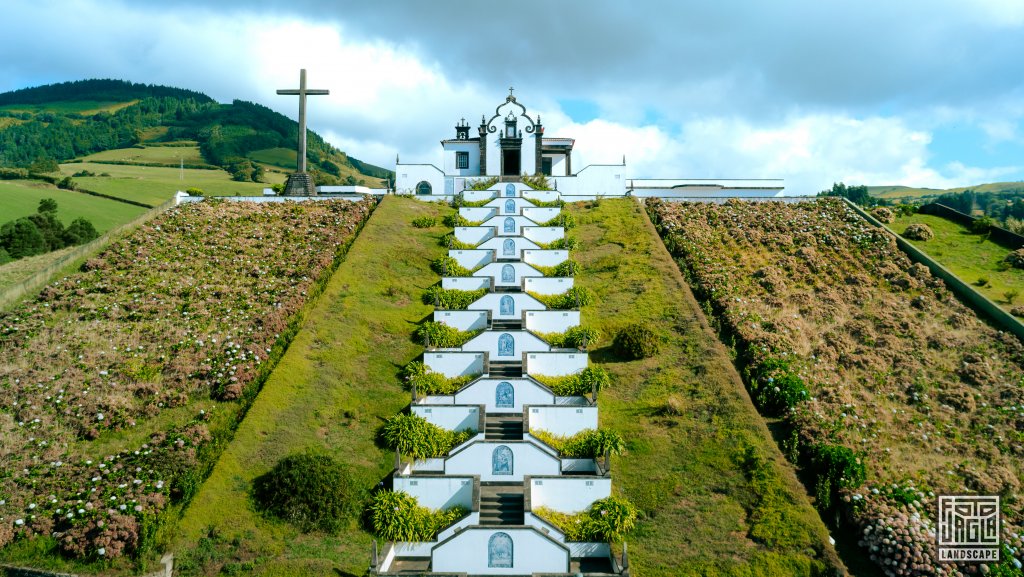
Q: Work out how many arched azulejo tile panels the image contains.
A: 10